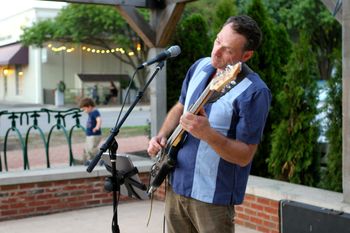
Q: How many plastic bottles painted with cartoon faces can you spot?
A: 0